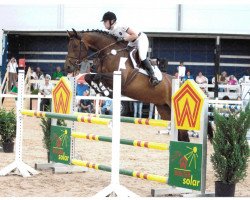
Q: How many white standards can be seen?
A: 2